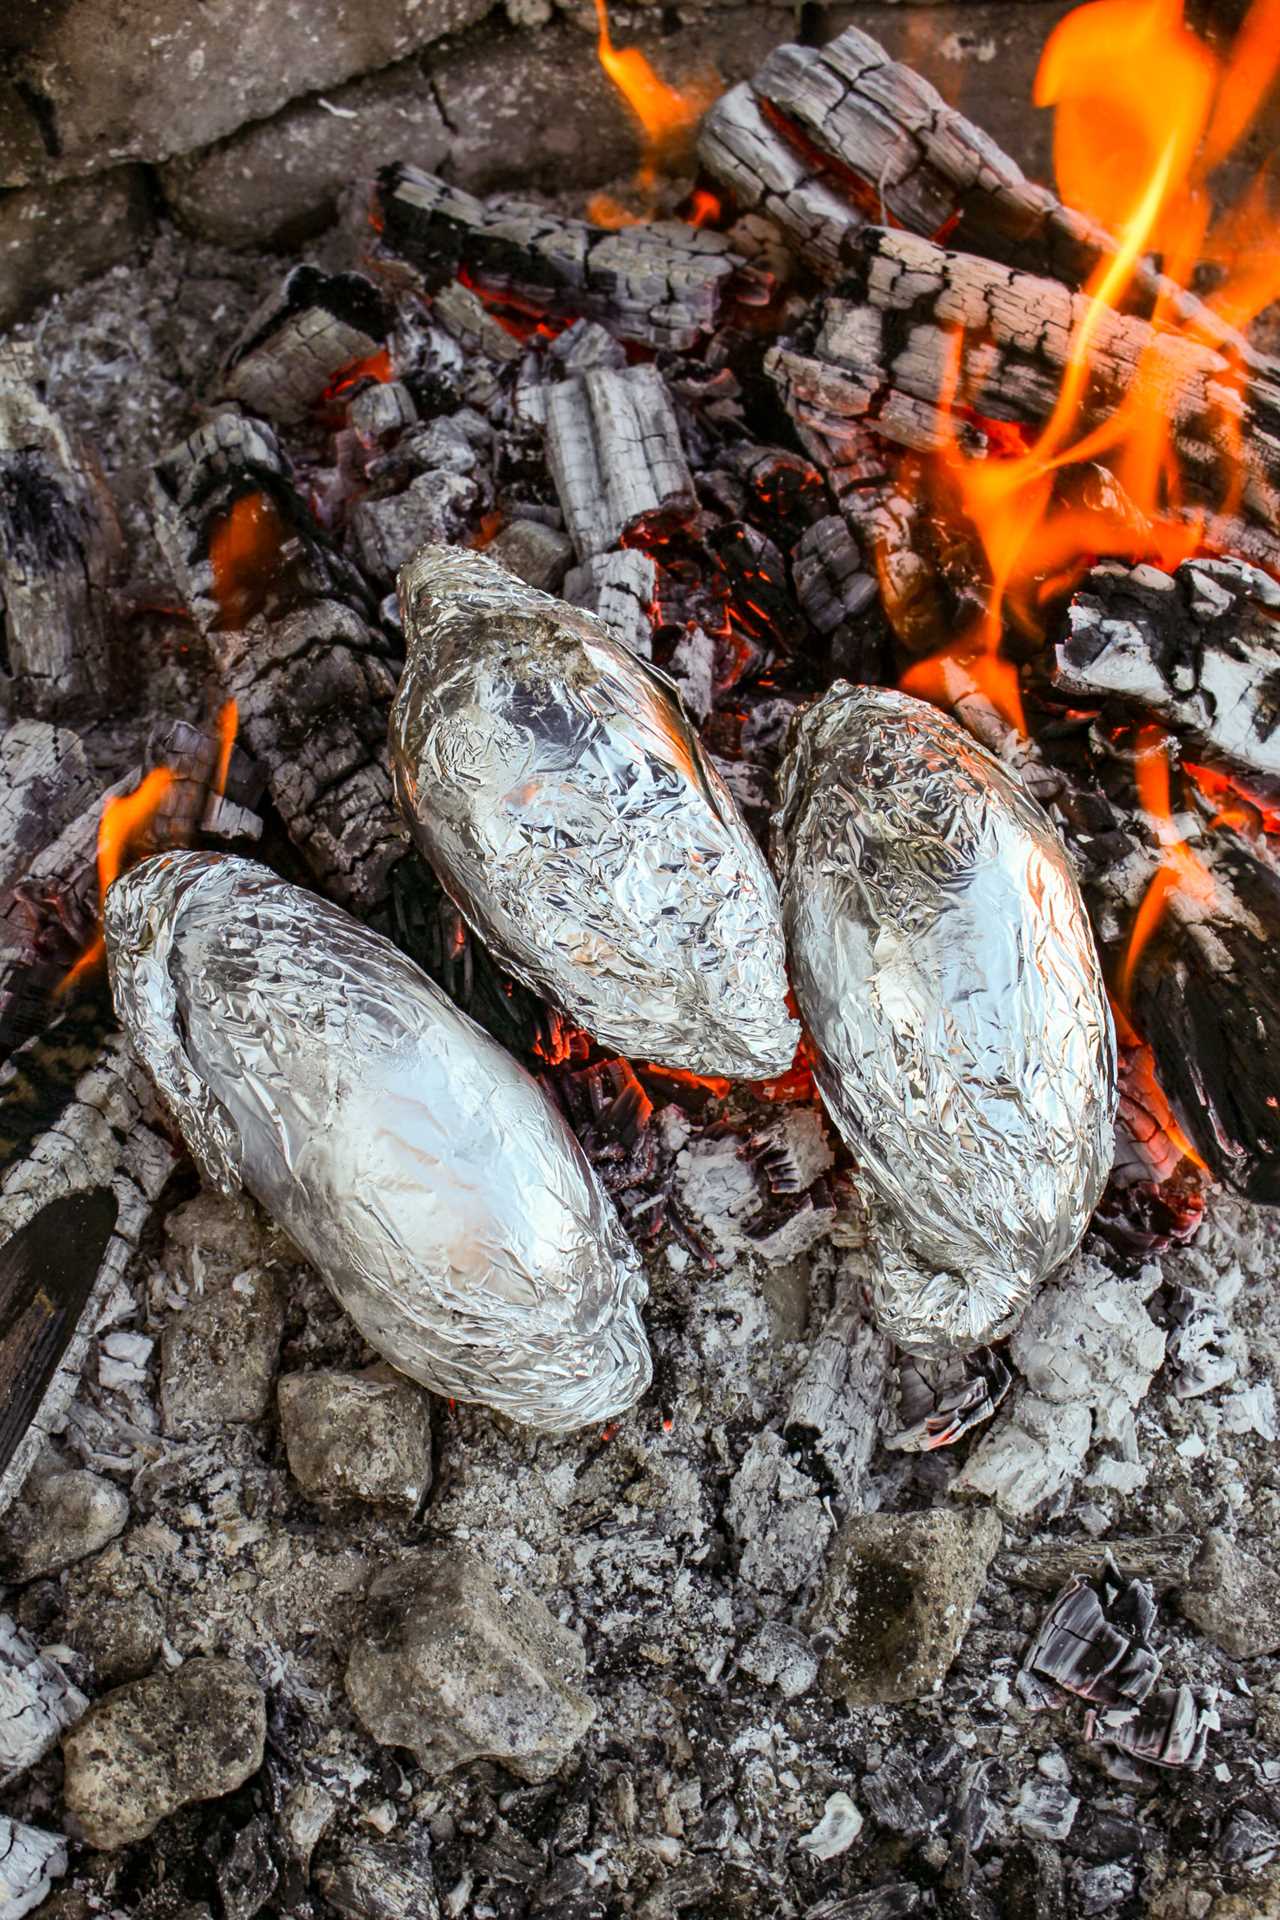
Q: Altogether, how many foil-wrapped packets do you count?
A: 3